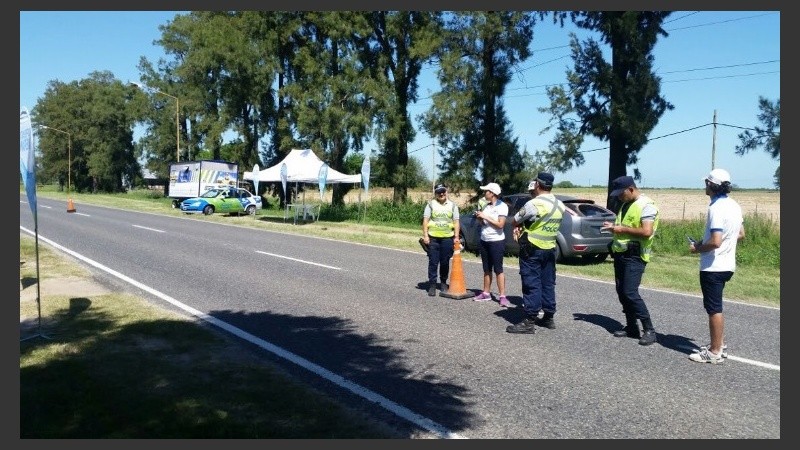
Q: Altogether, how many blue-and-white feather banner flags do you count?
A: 5